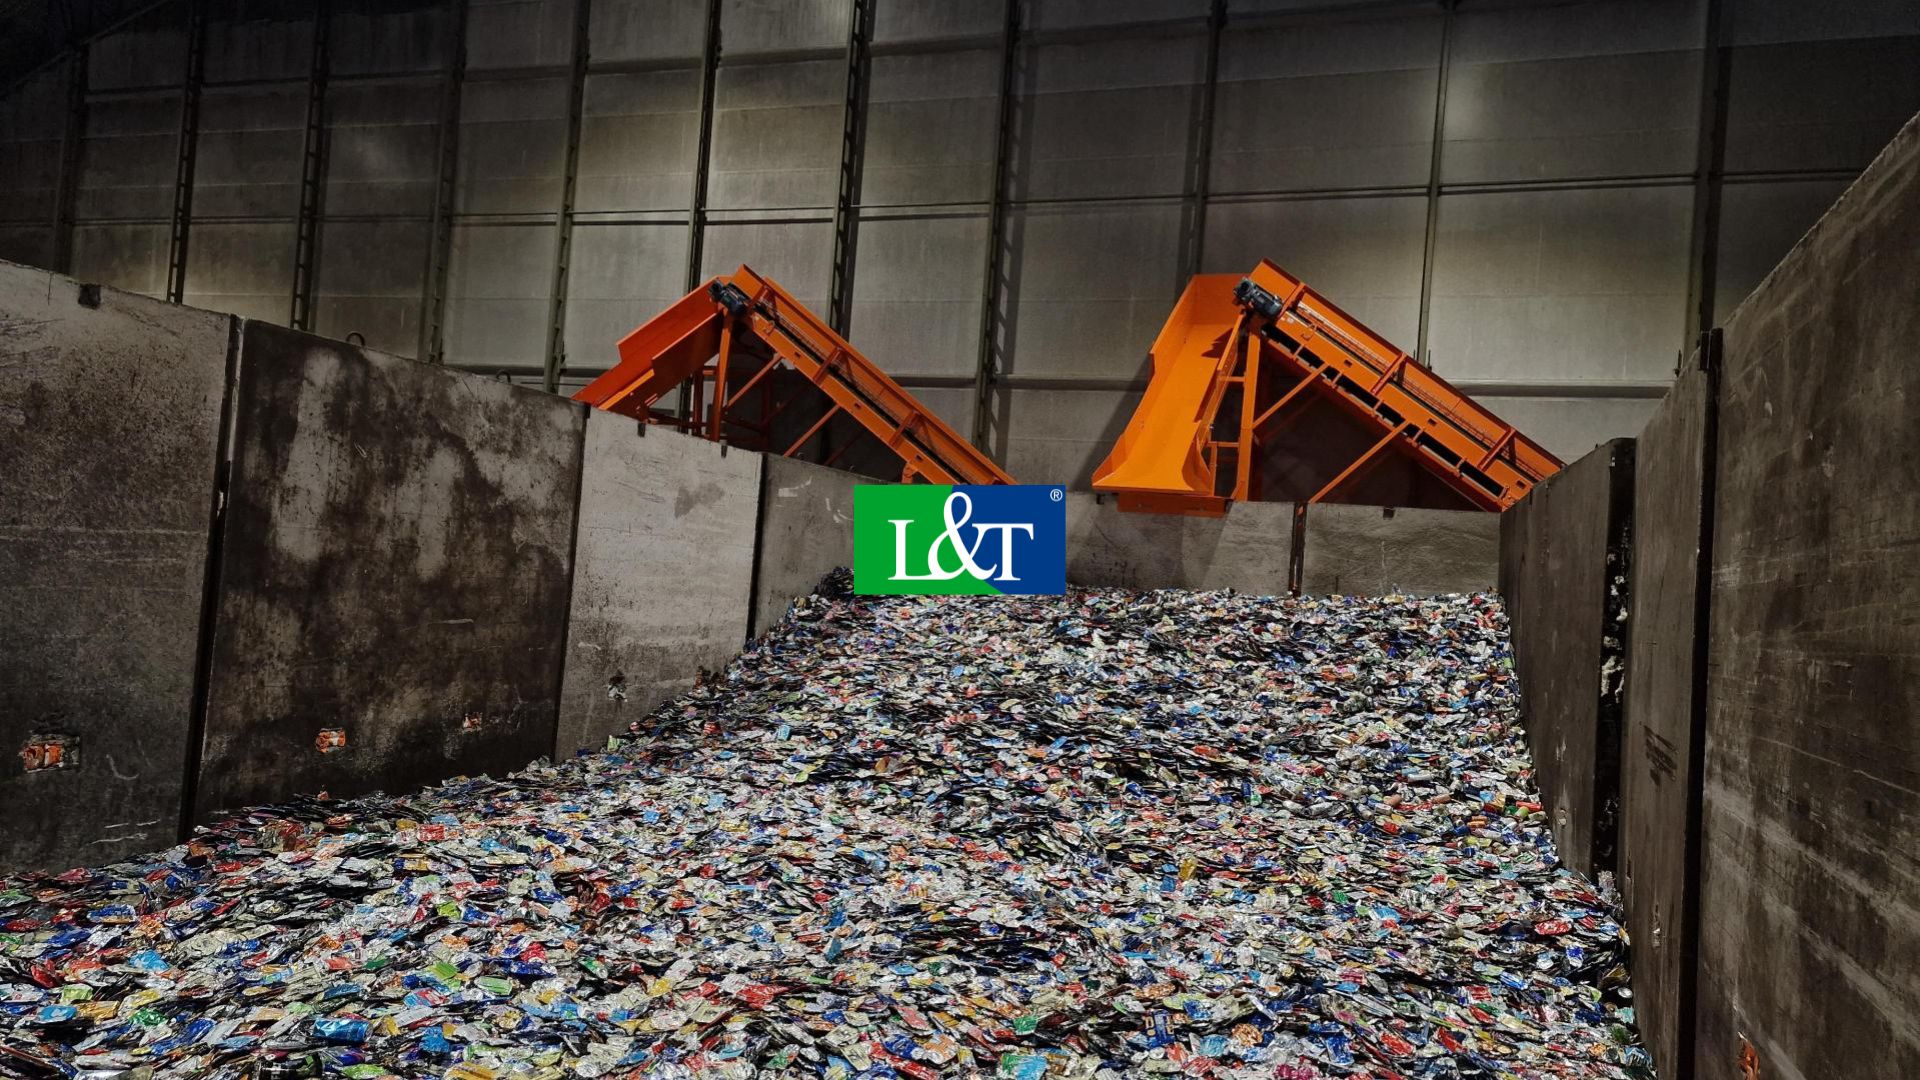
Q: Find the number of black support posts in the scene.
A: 11